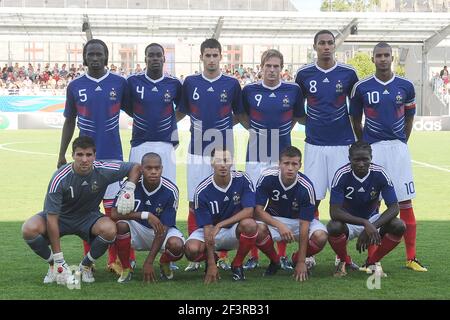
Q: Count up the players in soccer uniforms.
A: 11